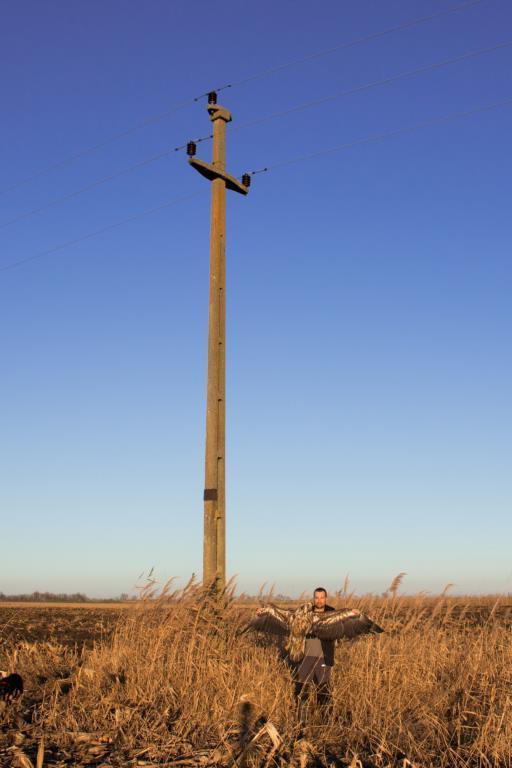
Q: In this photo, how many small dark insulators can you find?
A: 3